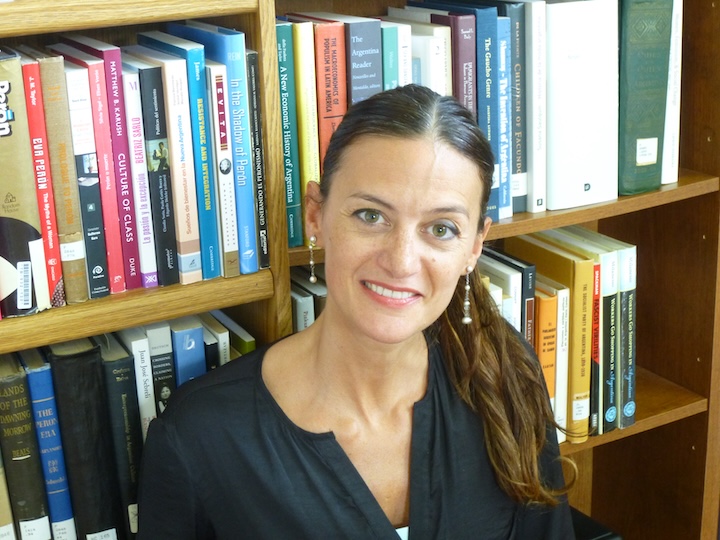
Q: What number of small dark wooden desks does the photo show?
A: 0